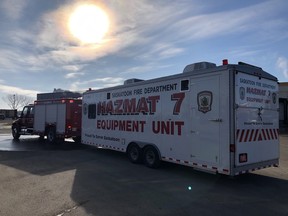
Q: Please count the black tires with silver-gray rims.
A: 4